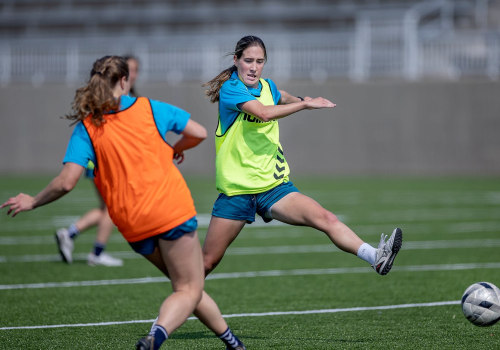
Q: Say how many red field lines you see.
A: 0